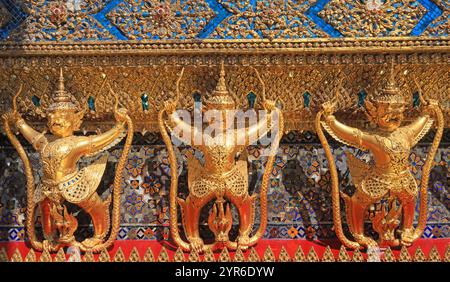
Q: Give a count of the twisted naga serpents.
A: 6